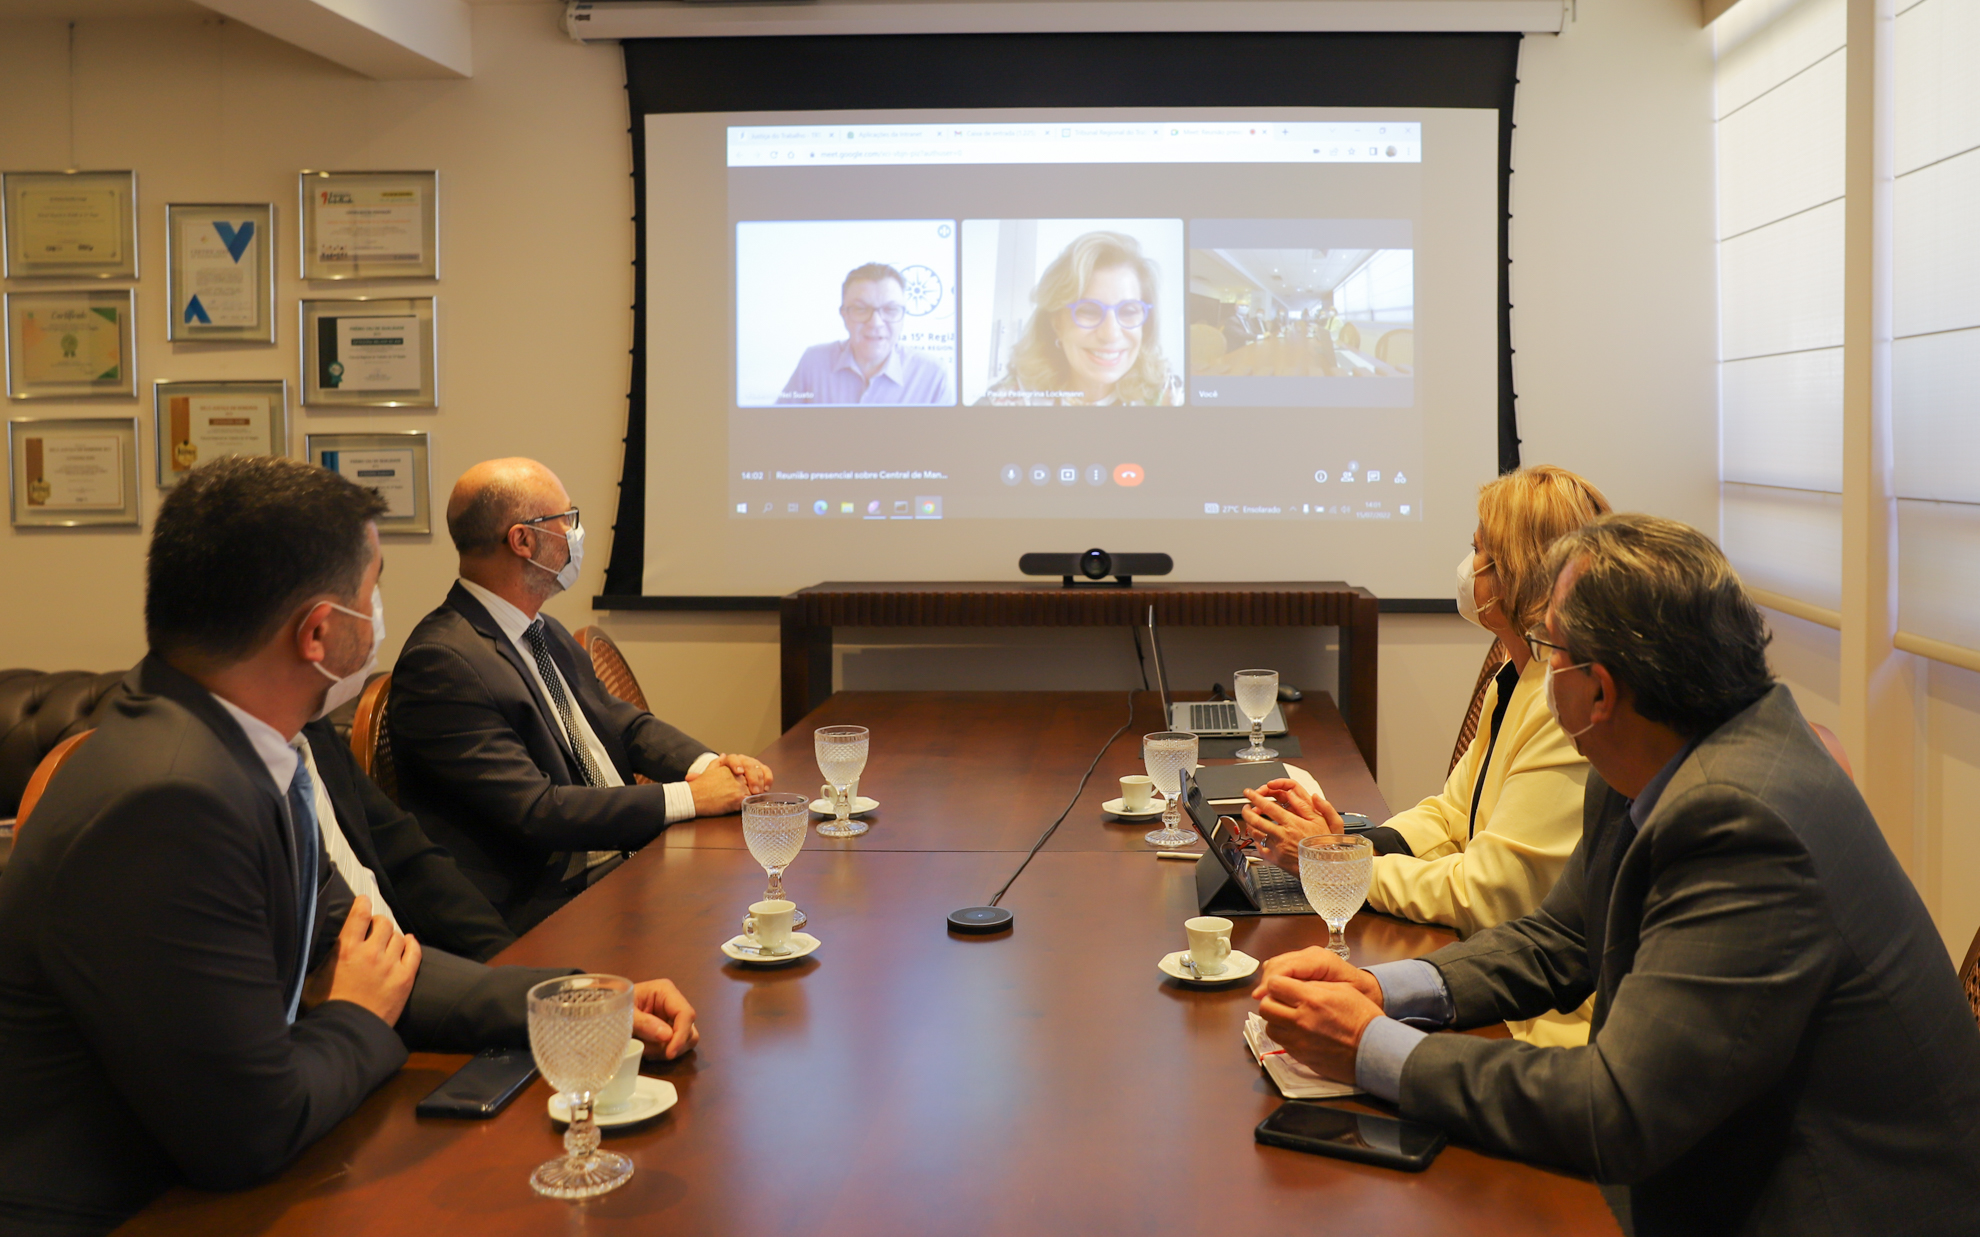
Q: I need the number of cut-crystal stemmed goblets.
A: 6